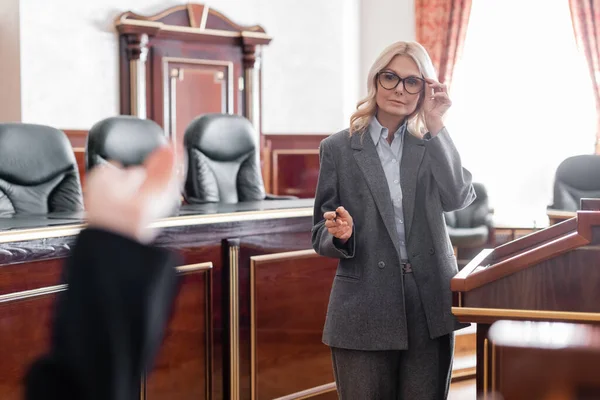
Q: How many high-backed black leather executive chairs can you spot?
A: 5